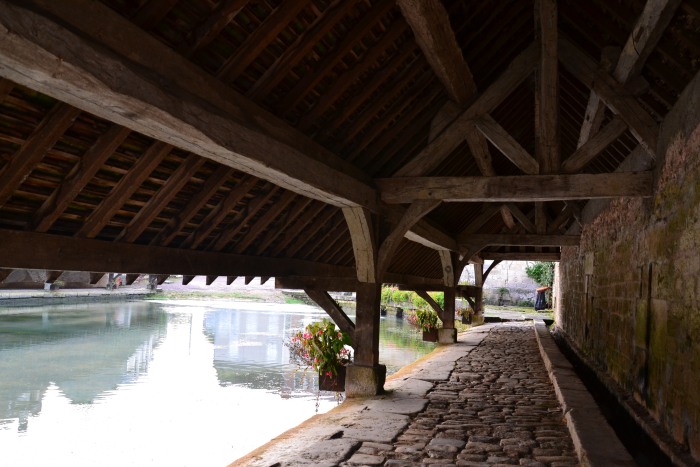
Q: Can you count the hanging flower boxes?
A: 3